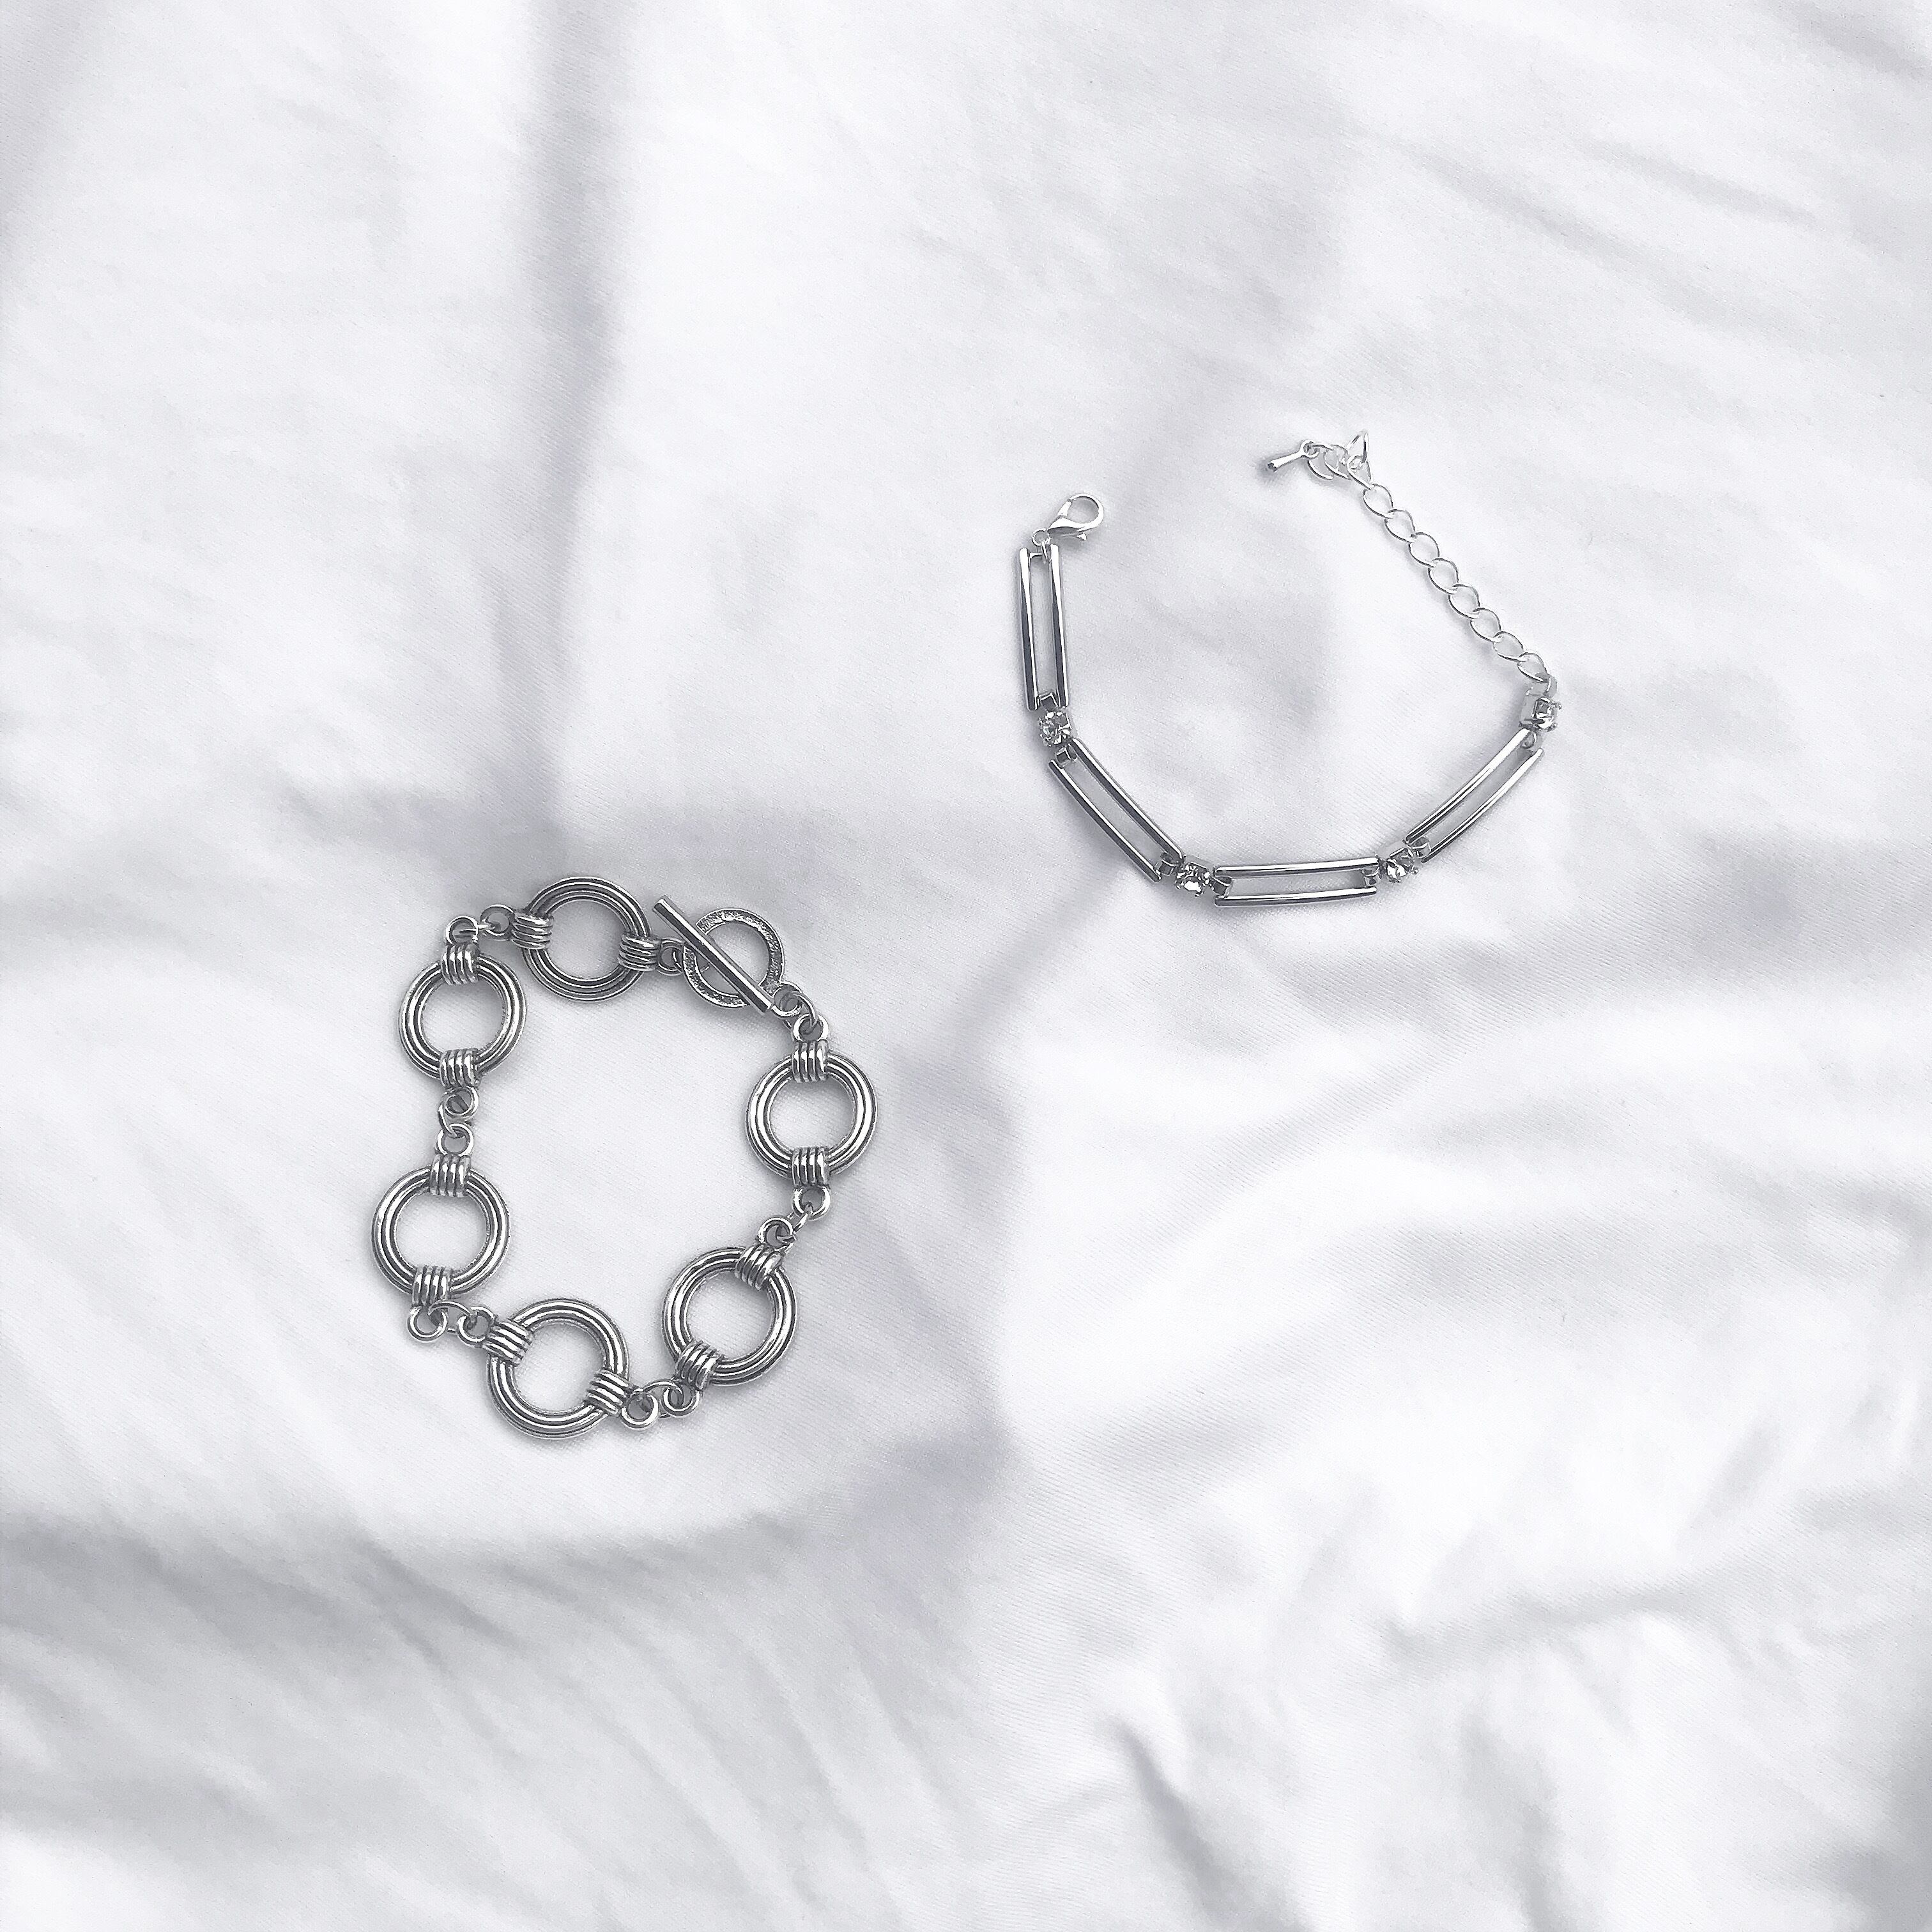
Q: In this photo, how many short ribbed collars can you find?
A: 12